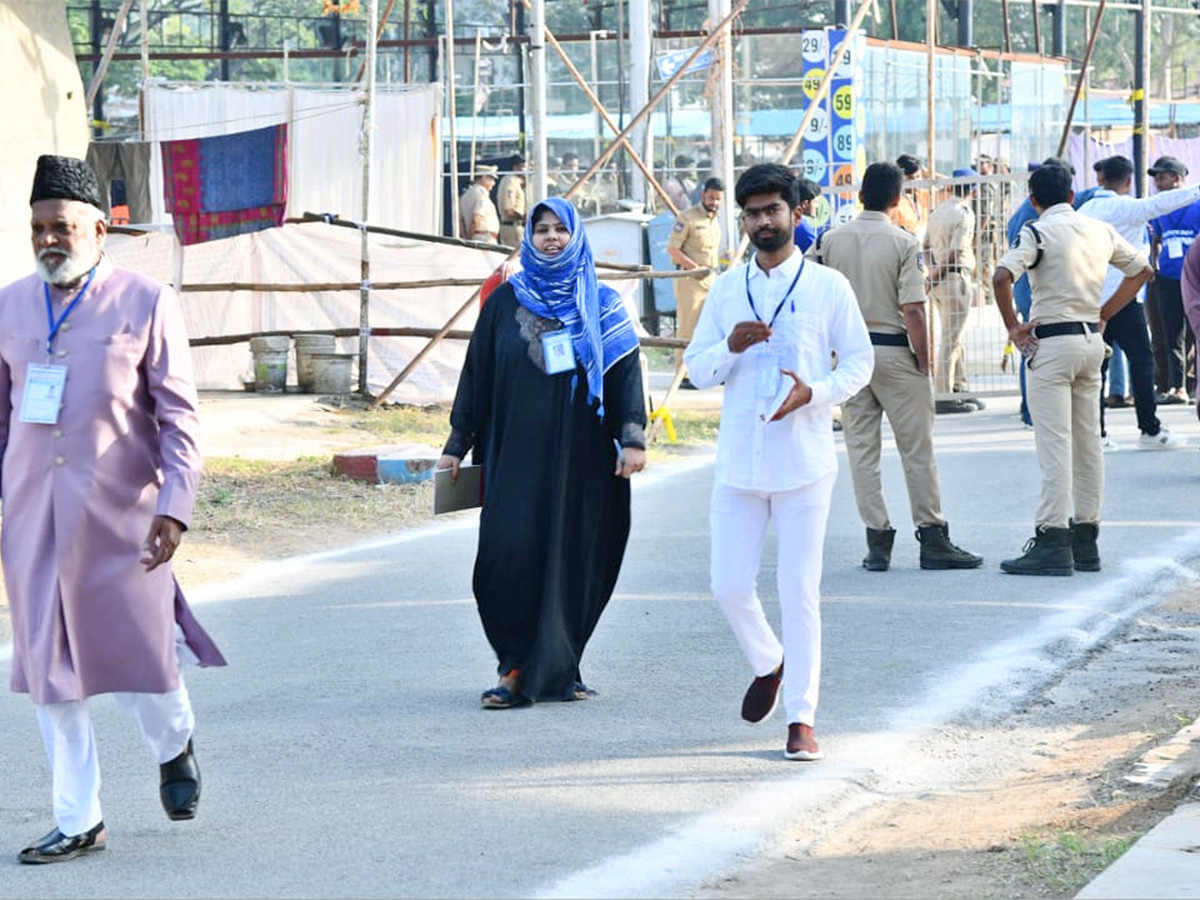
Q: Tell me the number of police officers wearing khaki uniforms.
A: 6